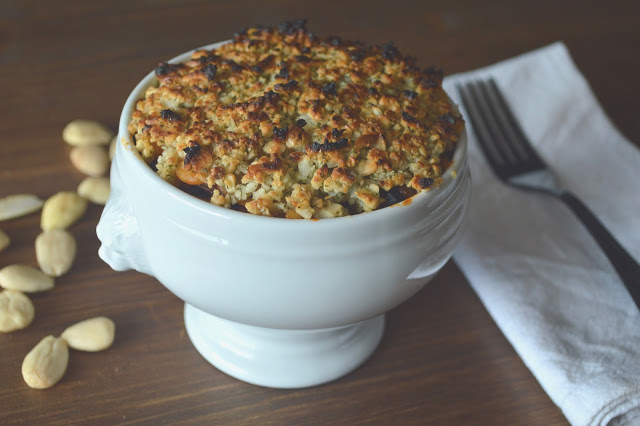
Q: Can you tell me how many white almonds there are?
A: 12